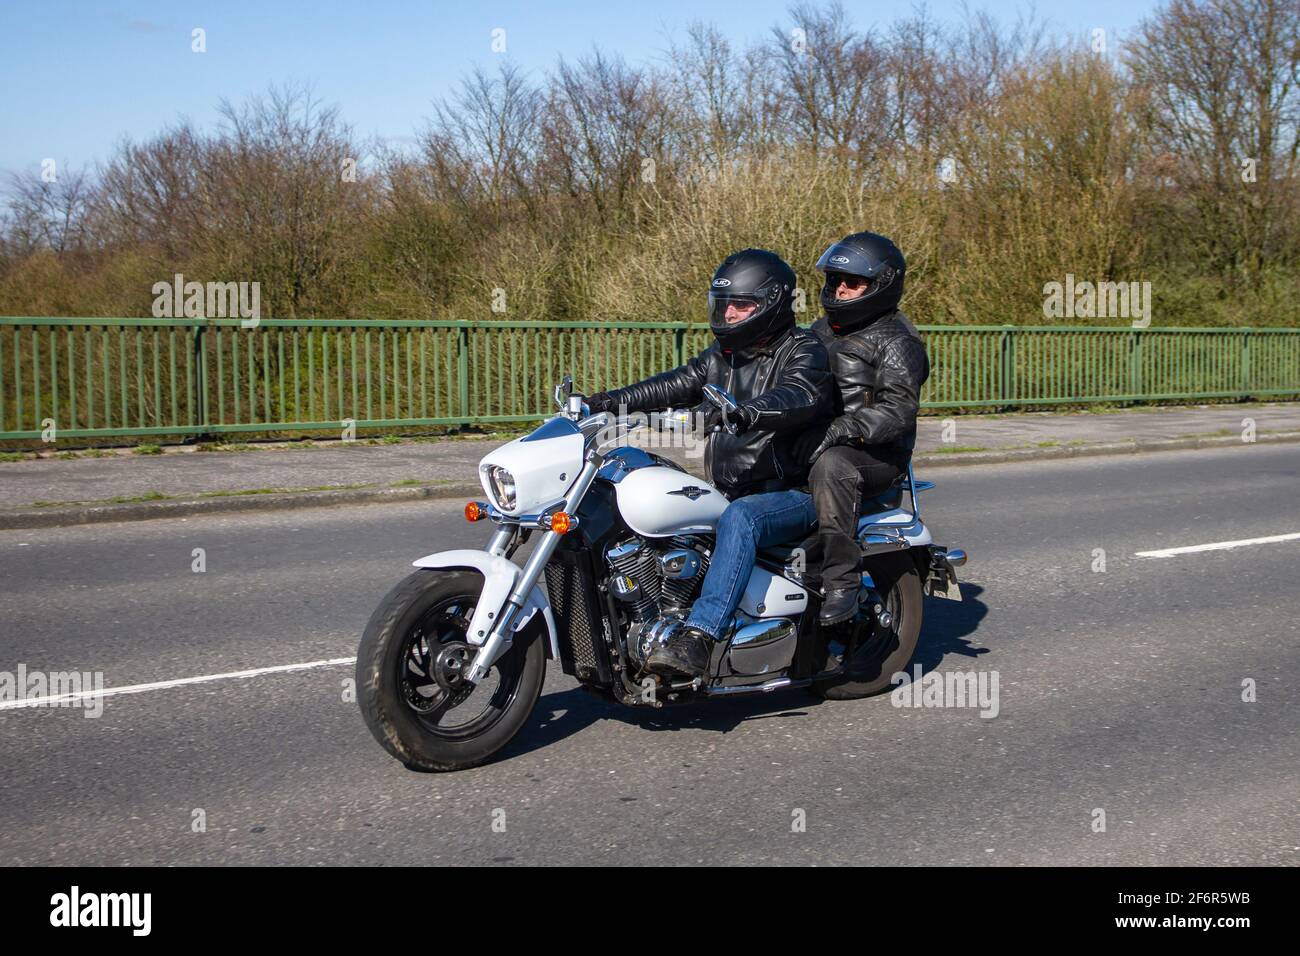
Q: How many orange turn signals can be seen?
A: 2